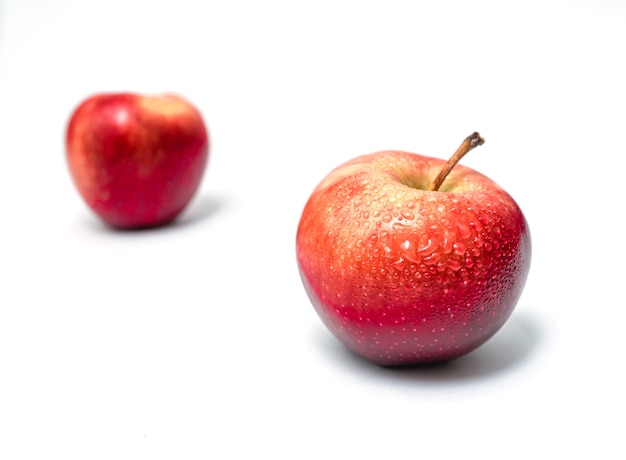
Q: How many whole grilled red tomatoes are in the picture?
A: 0